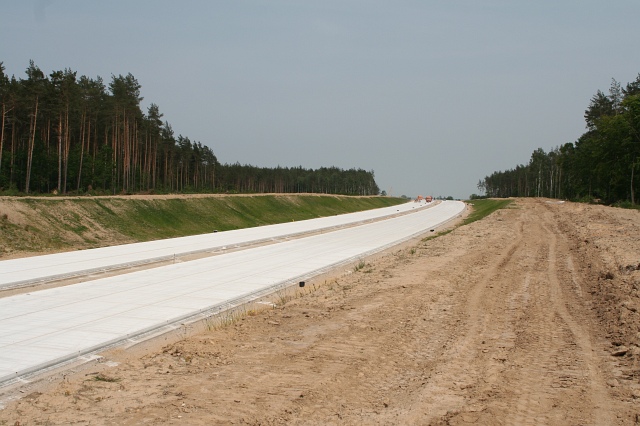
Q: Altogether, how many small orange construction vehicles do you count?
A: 2